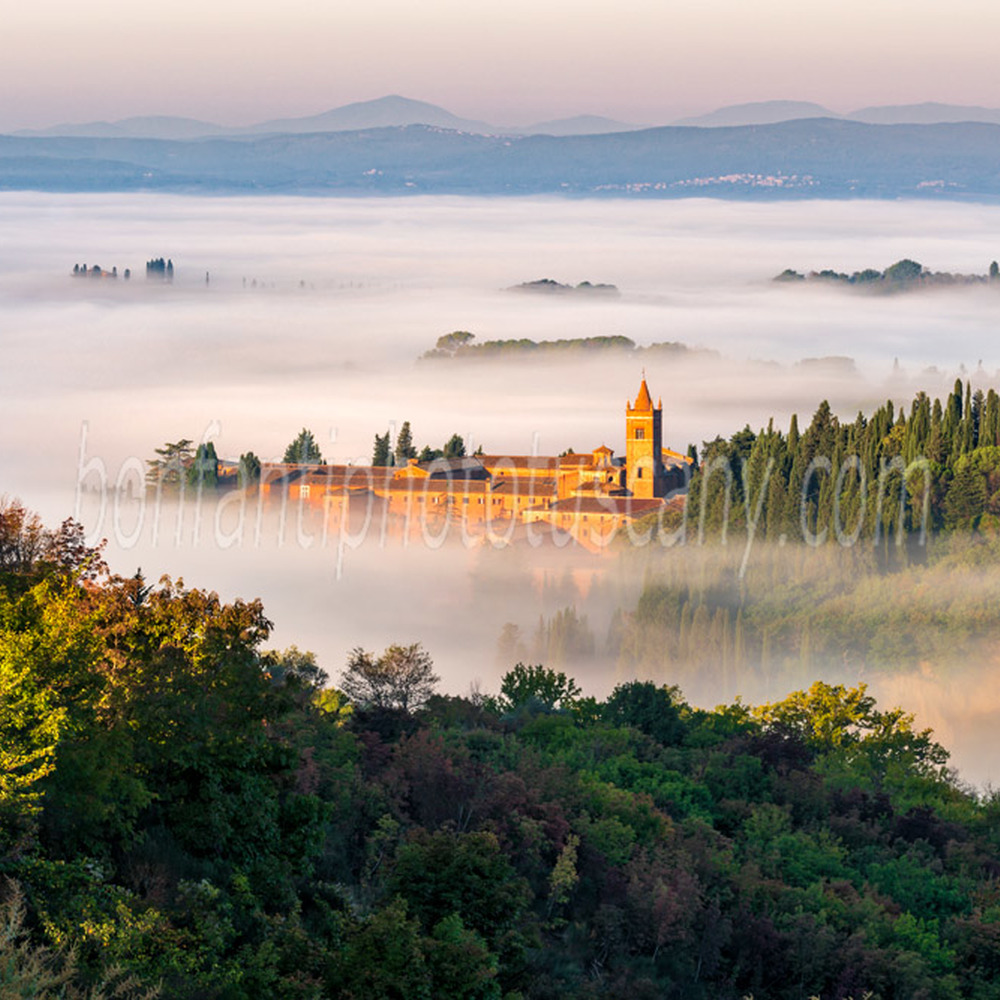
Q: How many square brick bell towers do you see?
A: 1